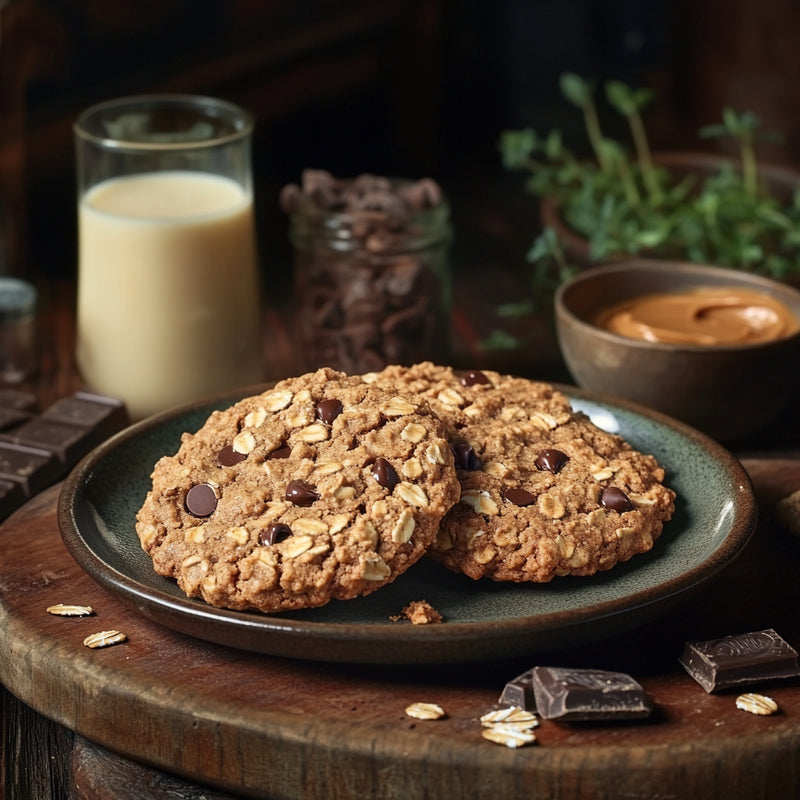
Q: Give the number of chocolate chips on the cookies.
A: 12